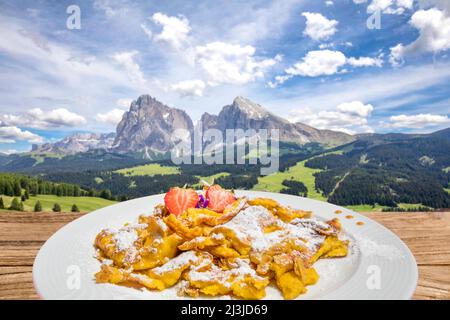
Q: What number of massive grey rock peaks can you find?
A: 2